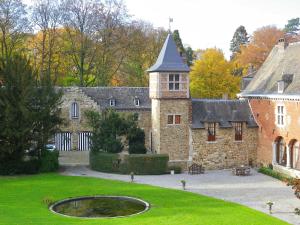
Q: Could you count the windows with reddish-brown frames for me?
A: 2